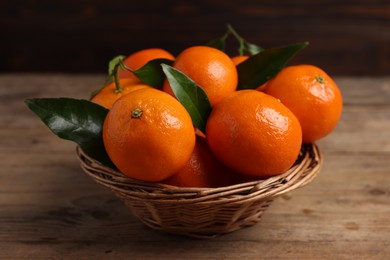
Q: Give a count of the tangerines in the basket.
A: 8